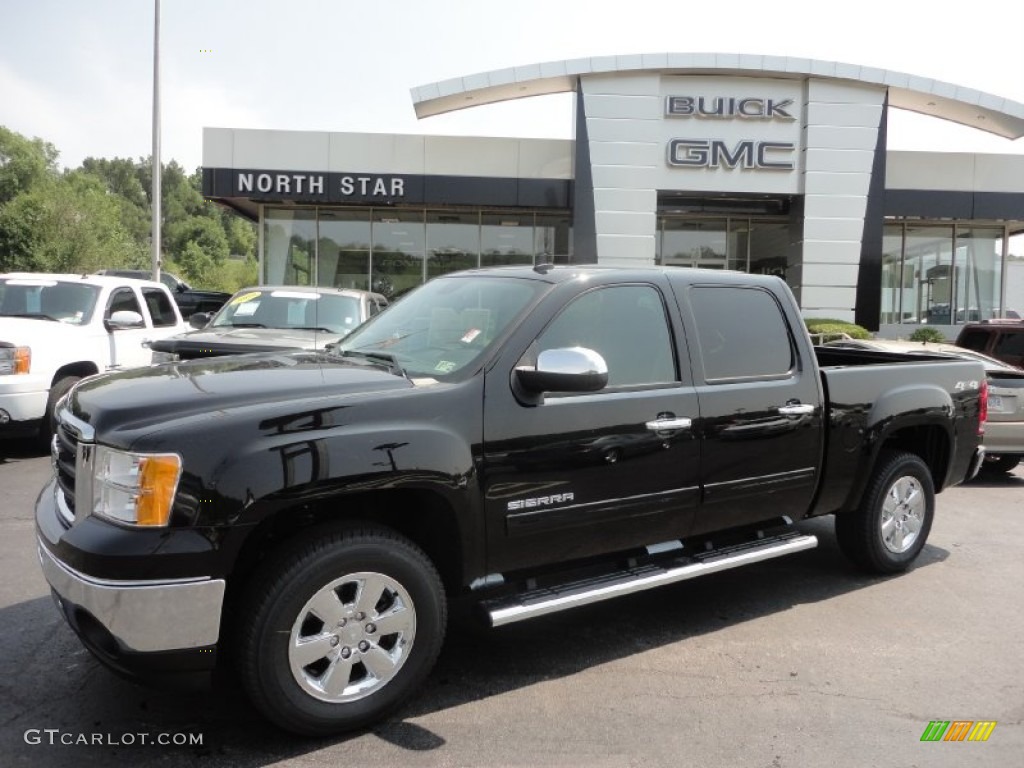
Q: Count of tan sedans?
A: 1